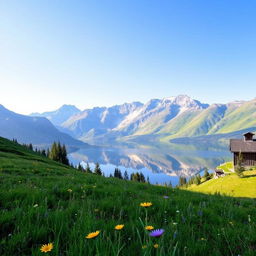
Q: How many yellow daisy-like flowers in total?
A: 5